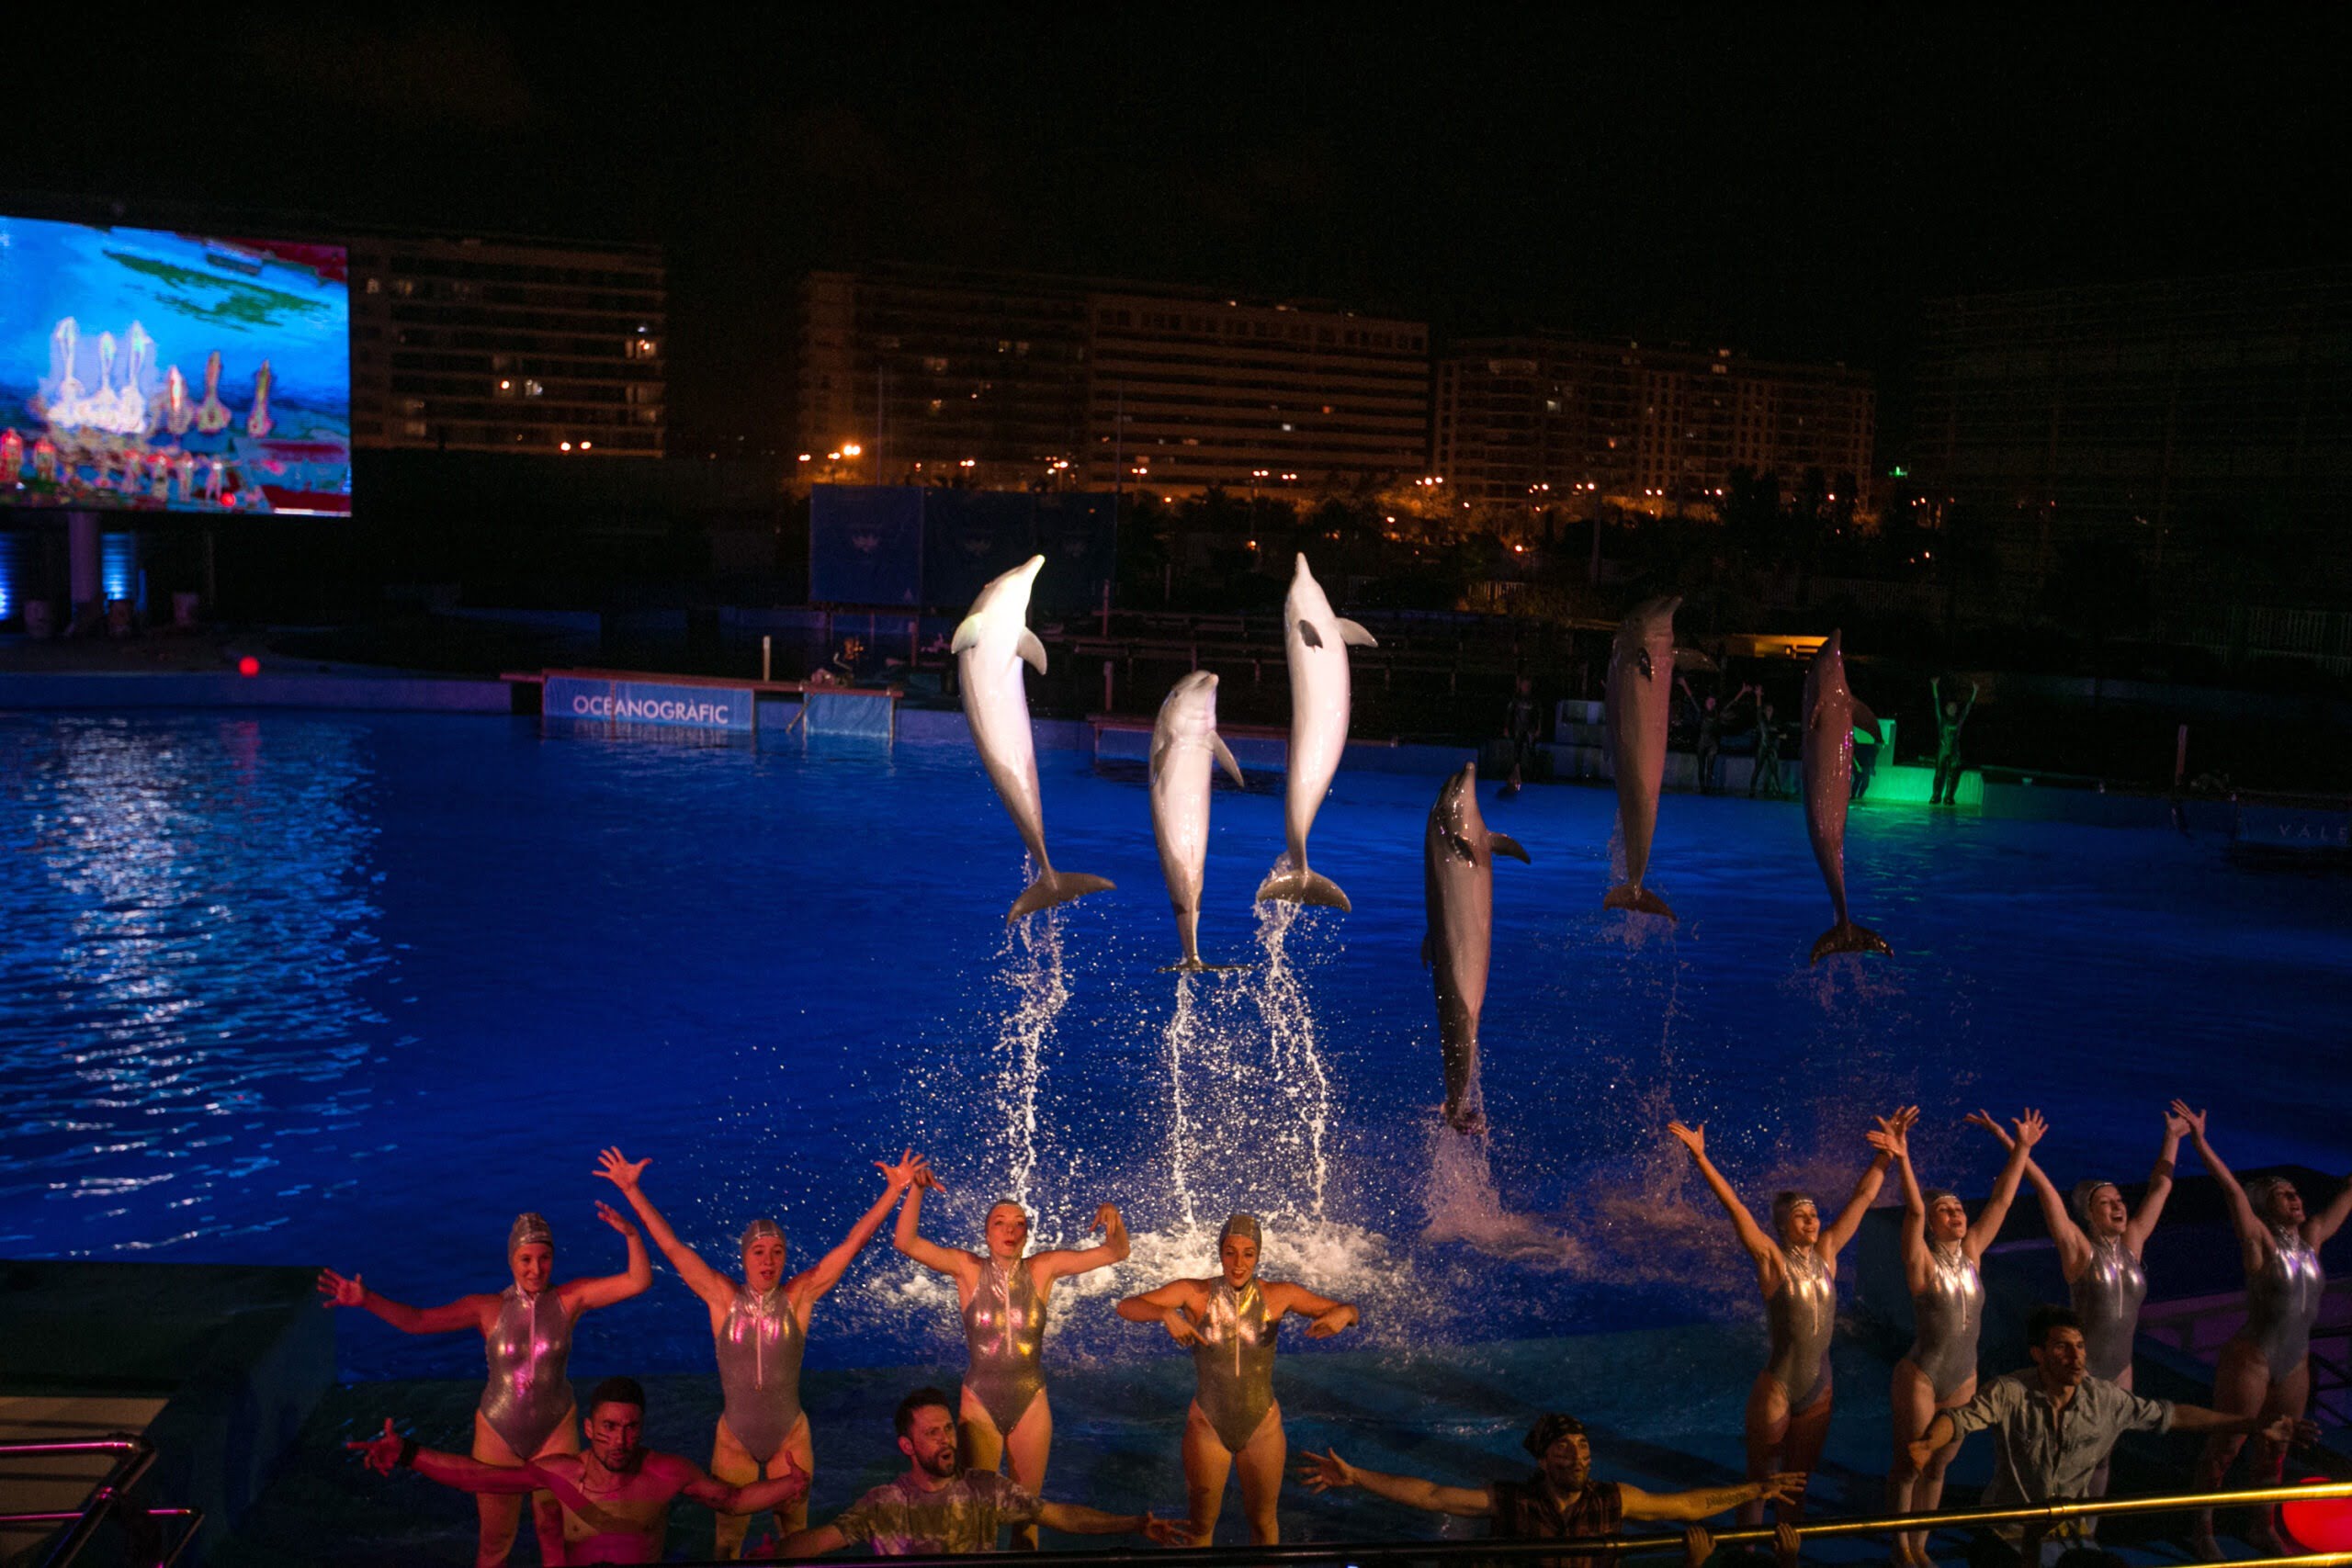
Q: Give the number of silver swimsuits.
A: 8